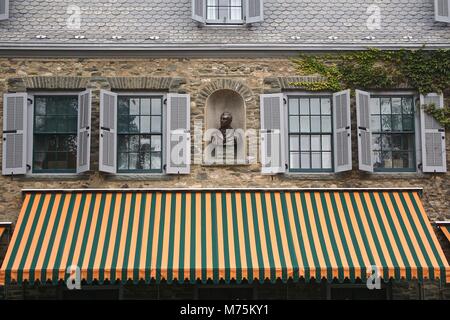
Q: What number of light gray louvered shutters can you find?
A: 12